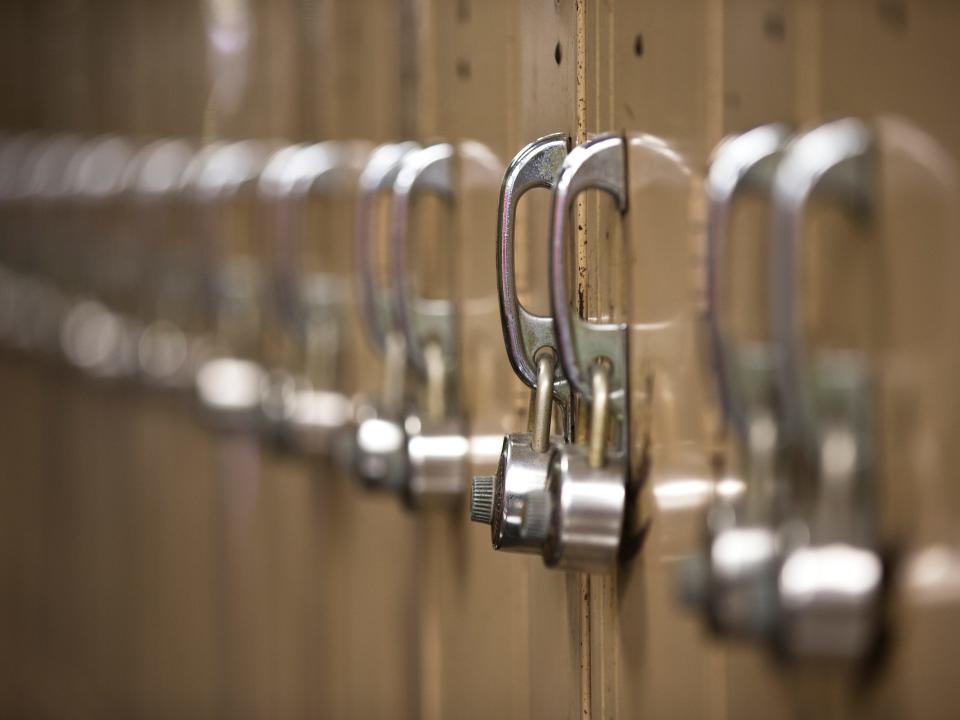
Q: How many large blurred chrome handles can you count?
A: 2